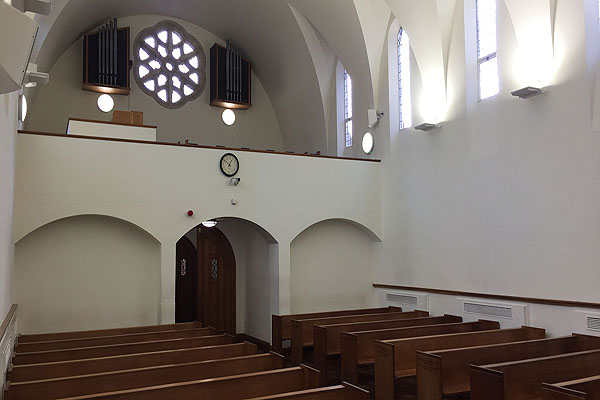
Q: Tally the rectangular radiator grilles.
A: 3